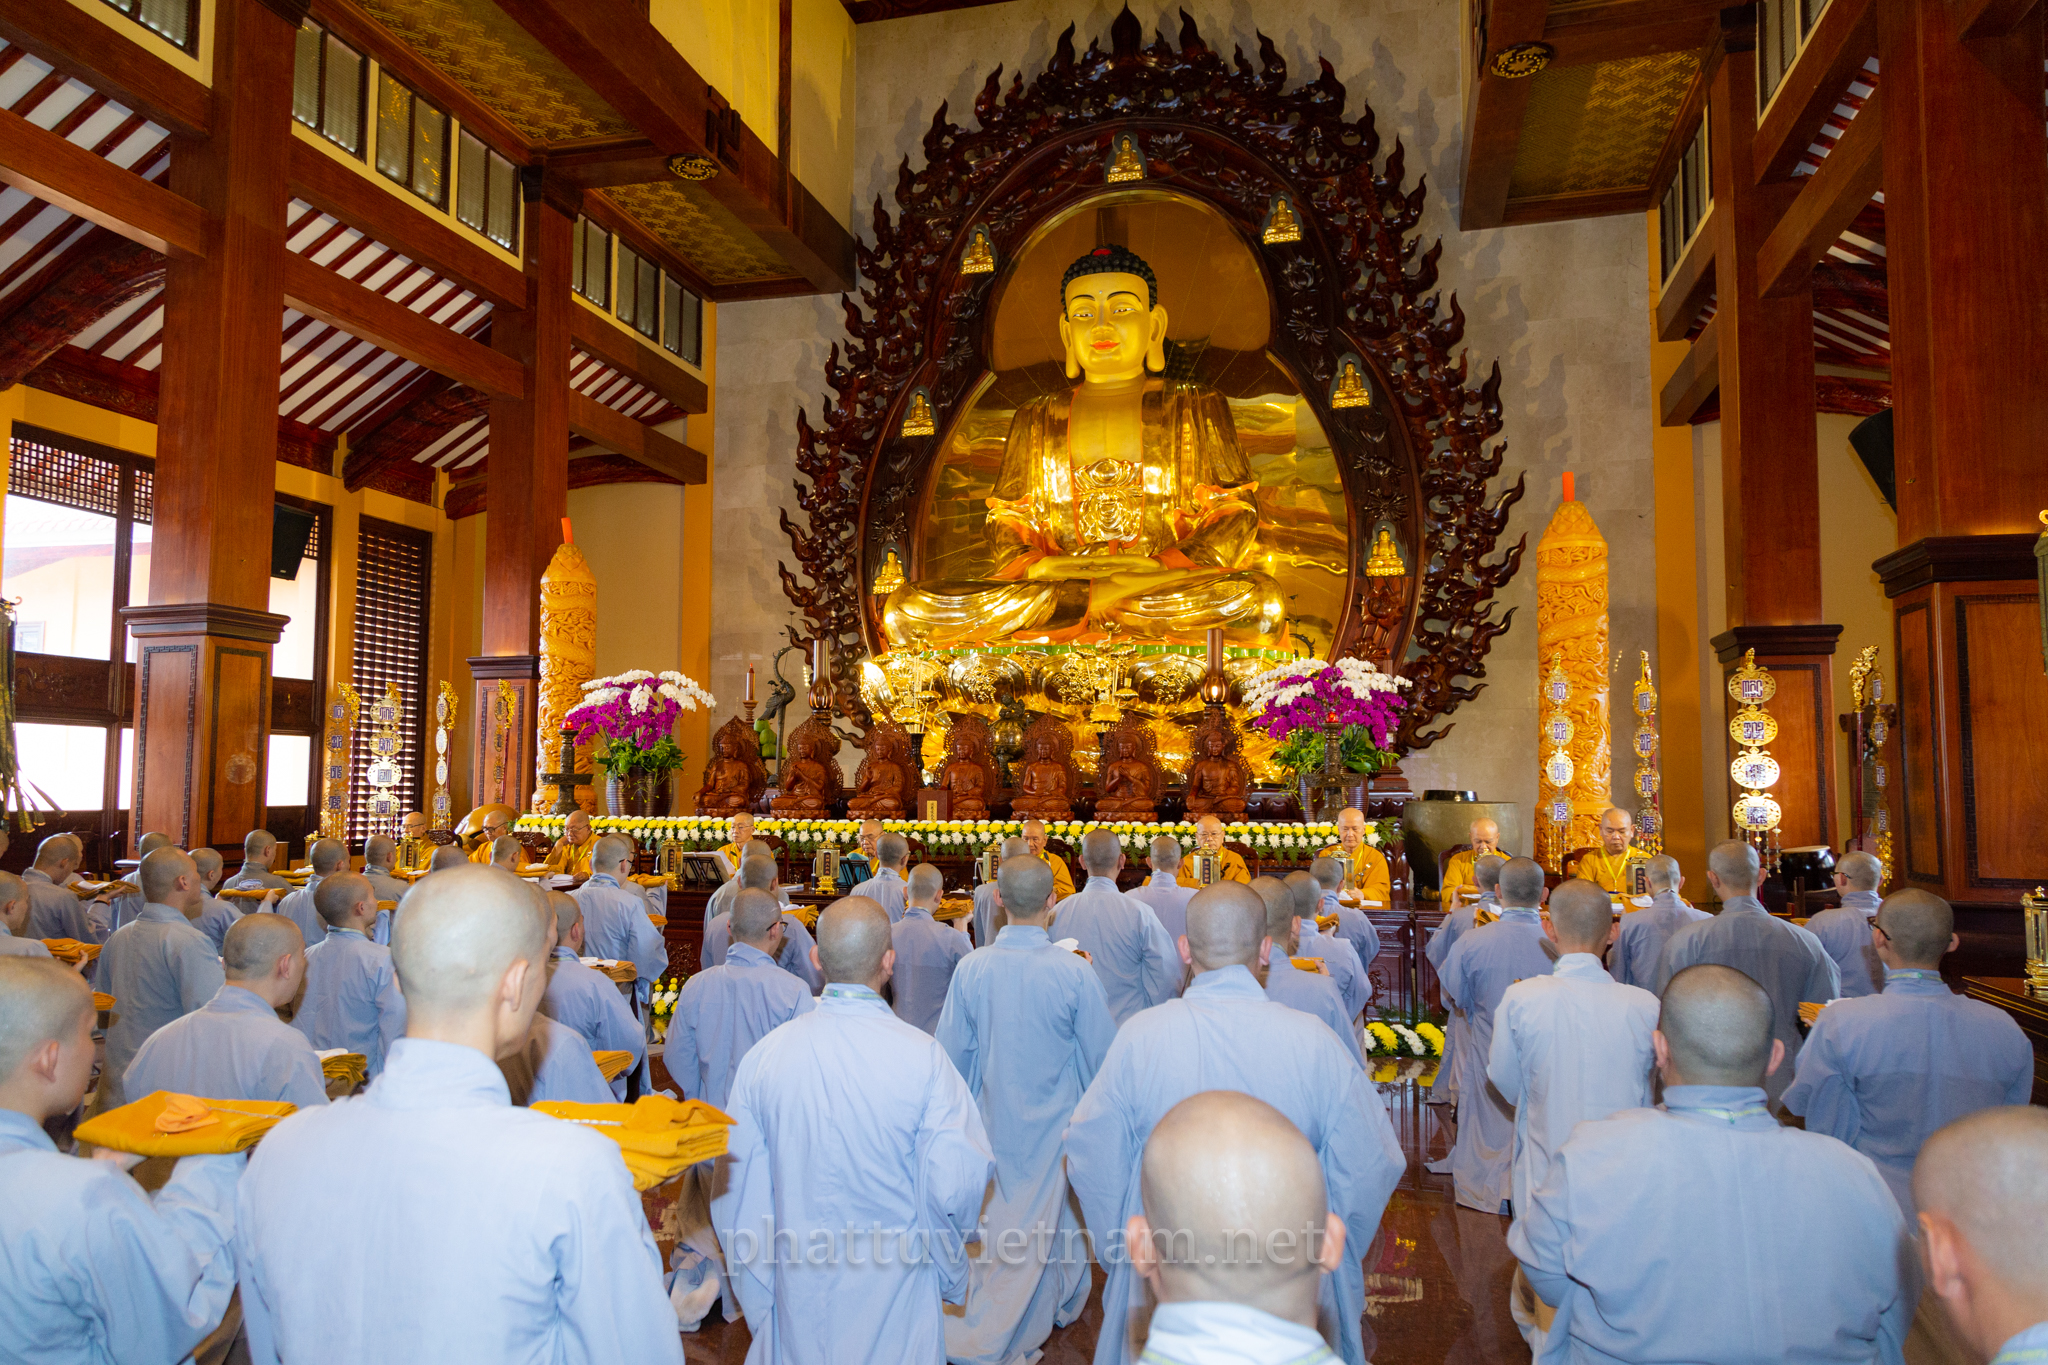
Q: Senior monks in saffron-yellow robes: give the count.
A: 10